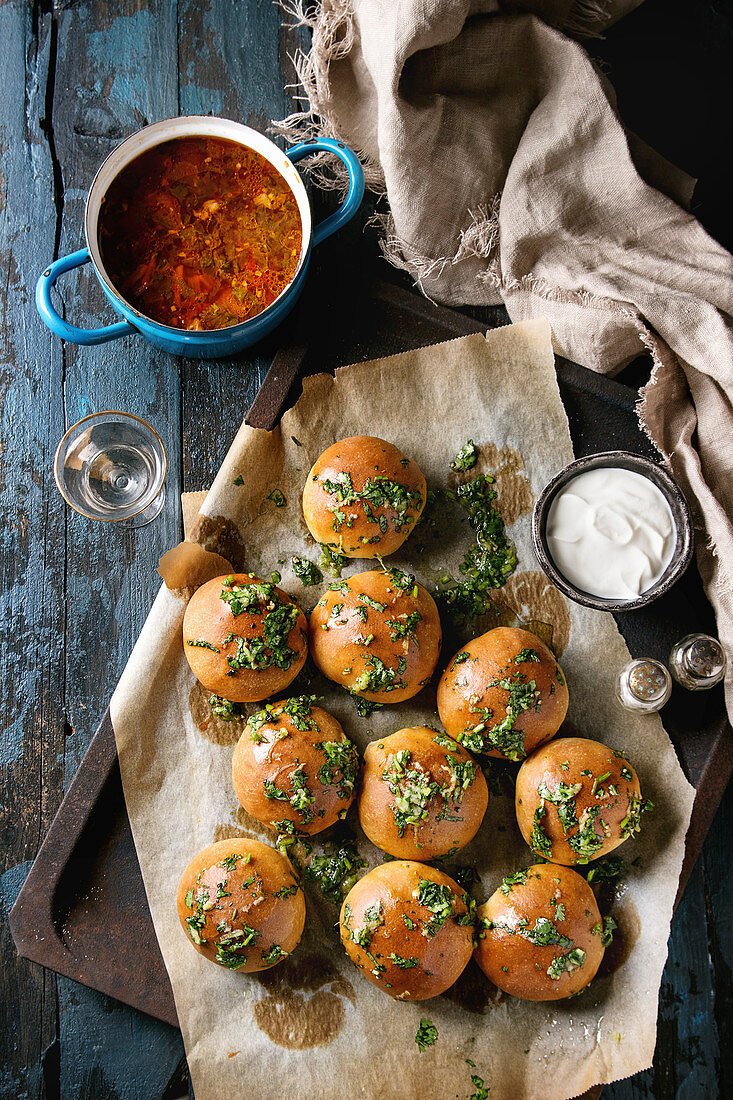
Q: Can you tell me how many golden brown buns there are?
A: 10